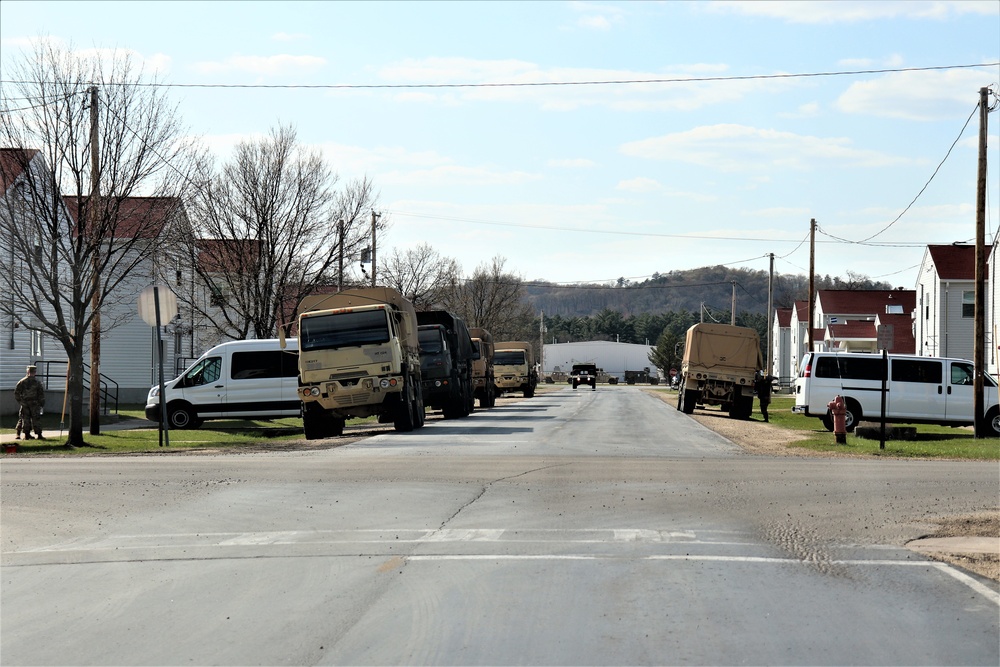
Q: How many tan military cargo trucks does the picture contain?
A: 4